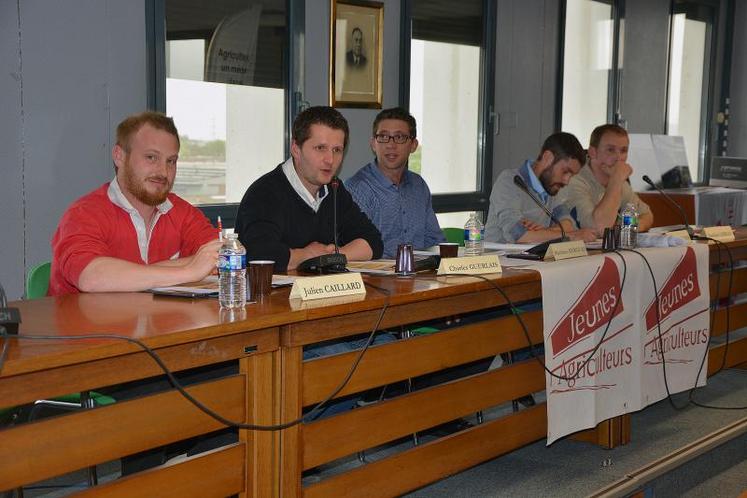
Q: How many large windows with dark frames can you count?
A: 4